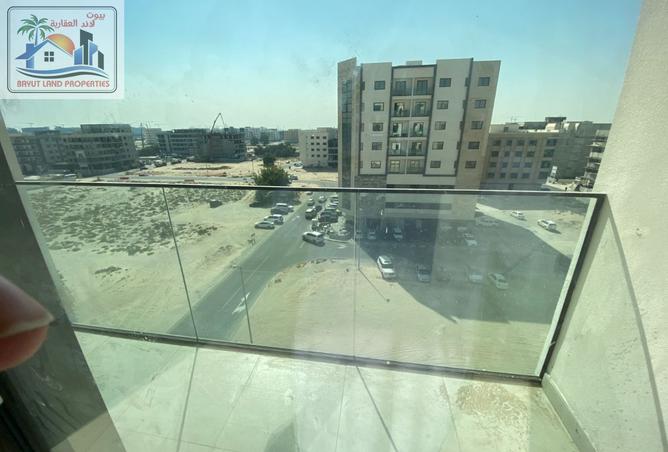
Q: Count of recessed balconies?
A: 10